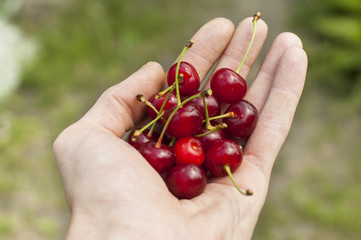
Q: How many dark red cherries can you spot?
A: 11